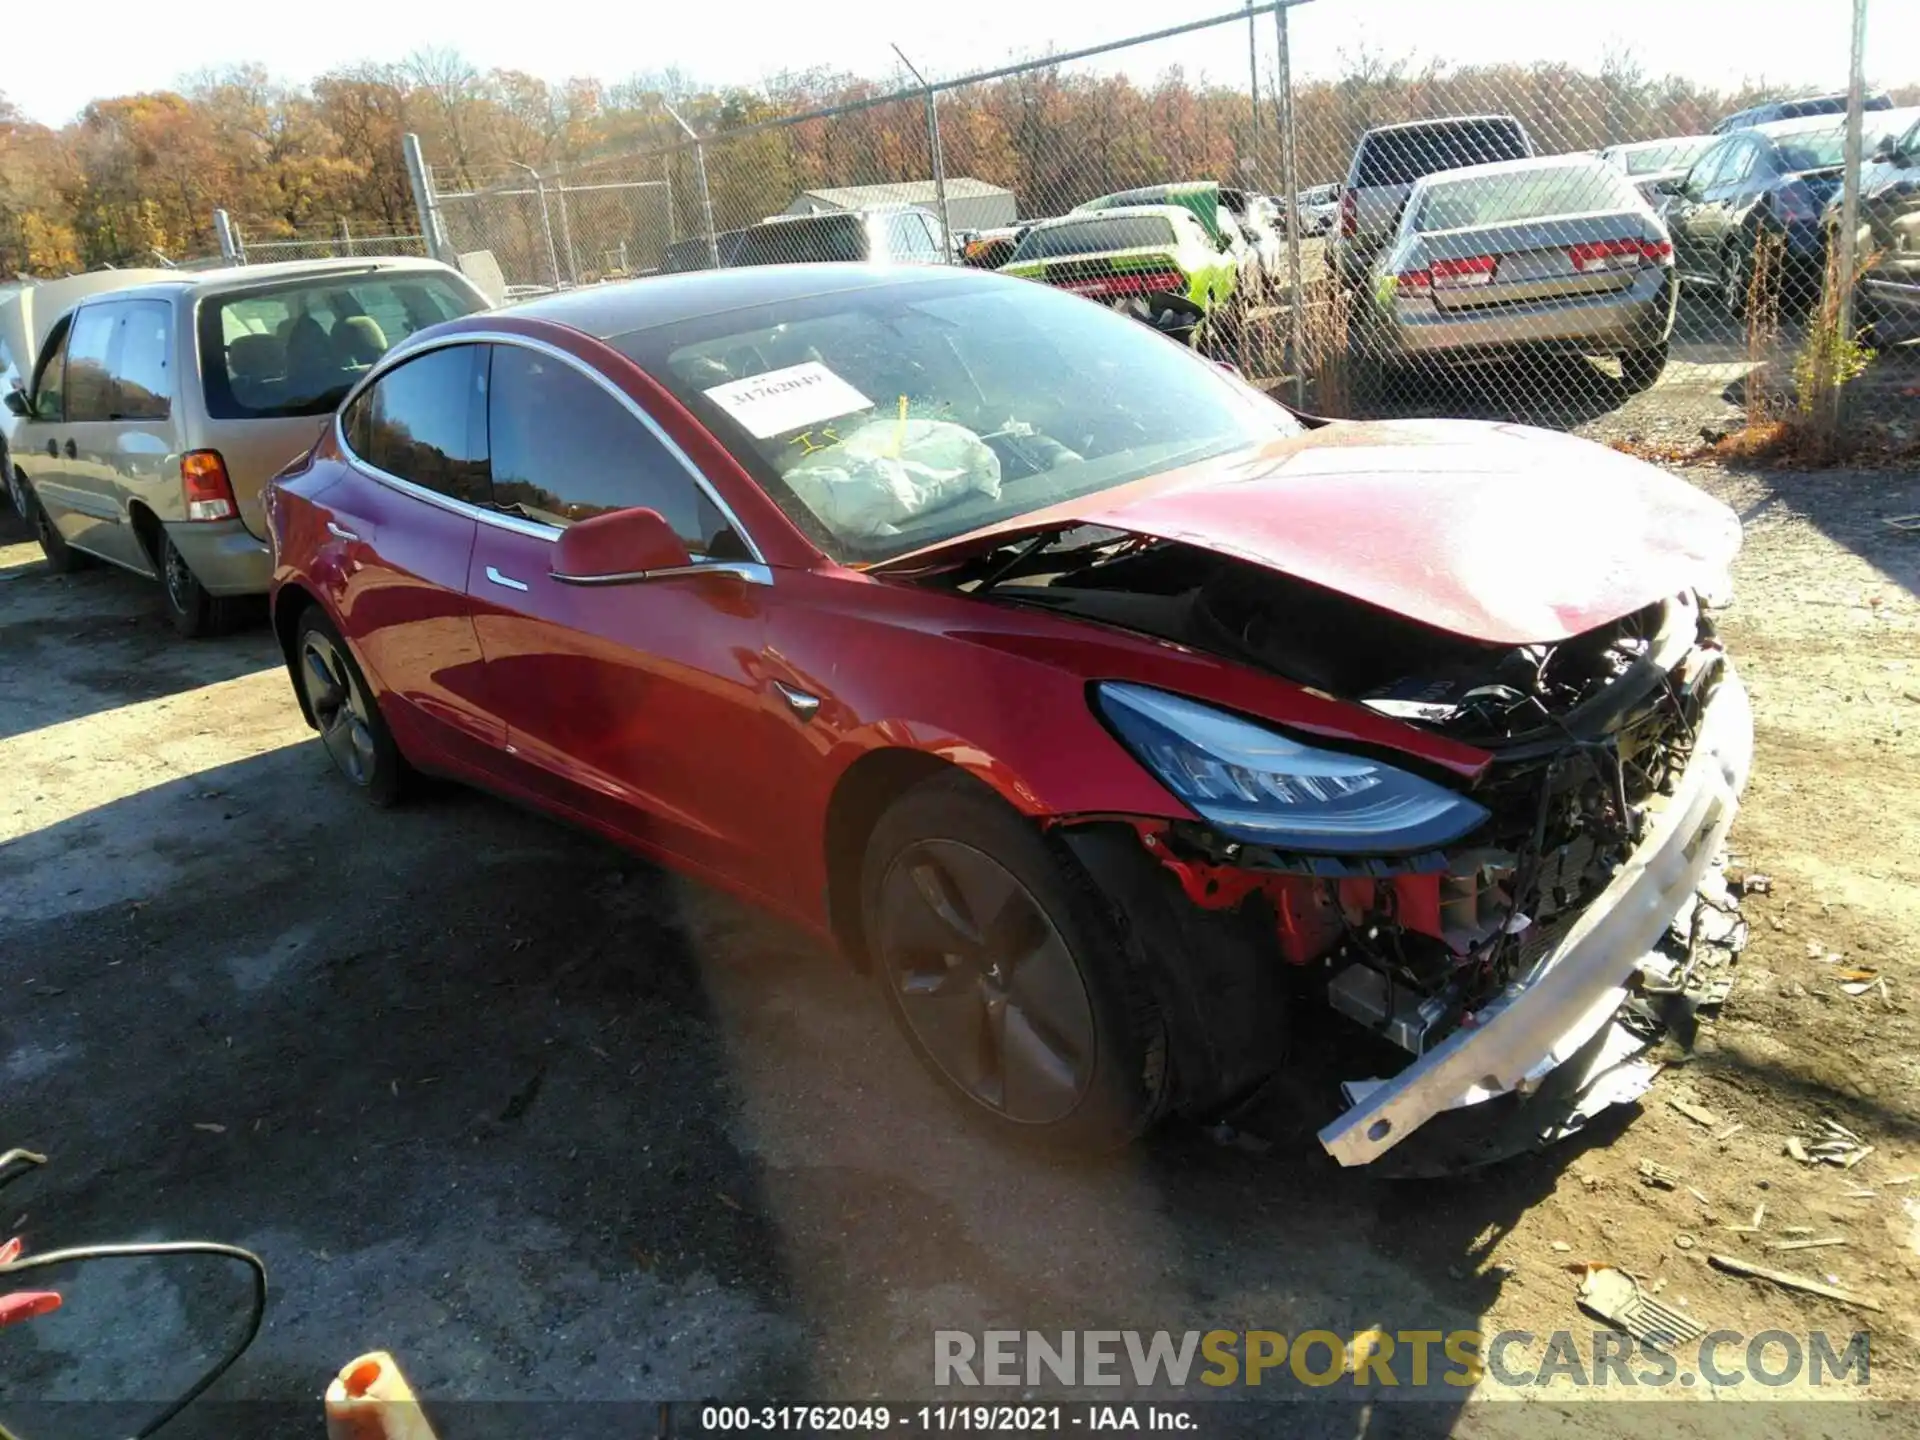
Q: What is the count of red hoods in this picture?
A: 1